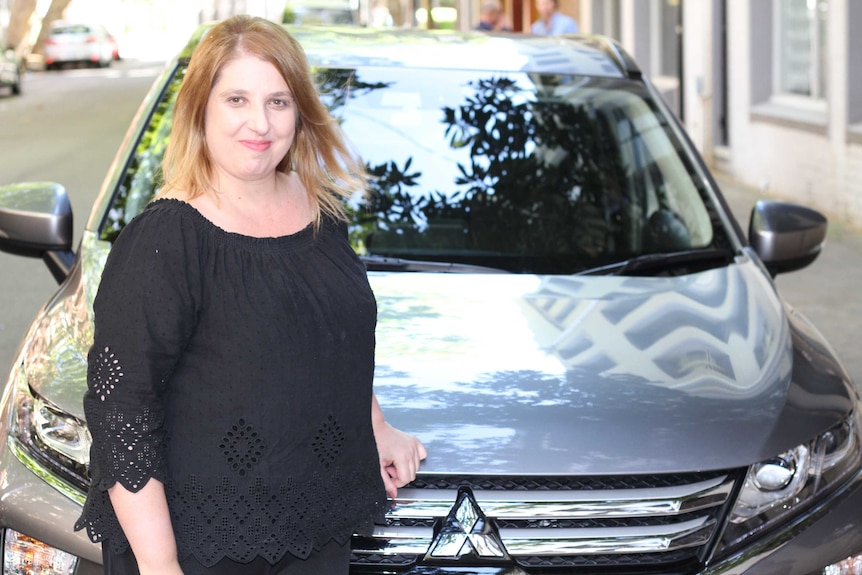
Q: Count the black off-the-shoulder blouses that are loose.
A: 1